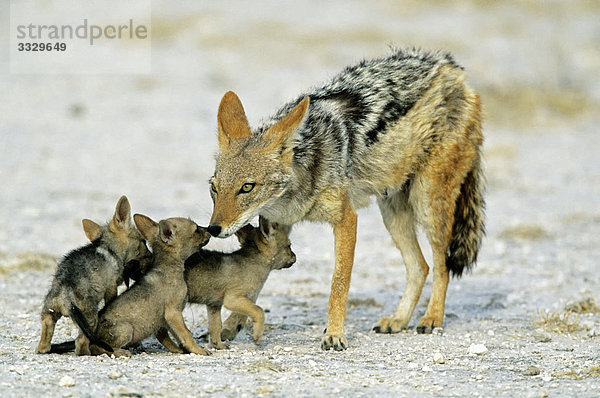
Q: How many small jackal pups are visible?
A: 3